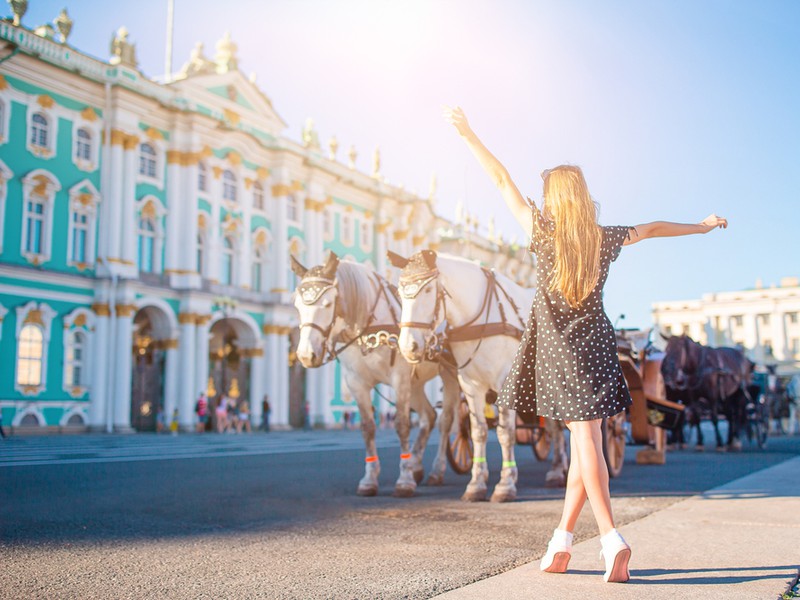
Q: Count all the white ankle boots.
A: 2